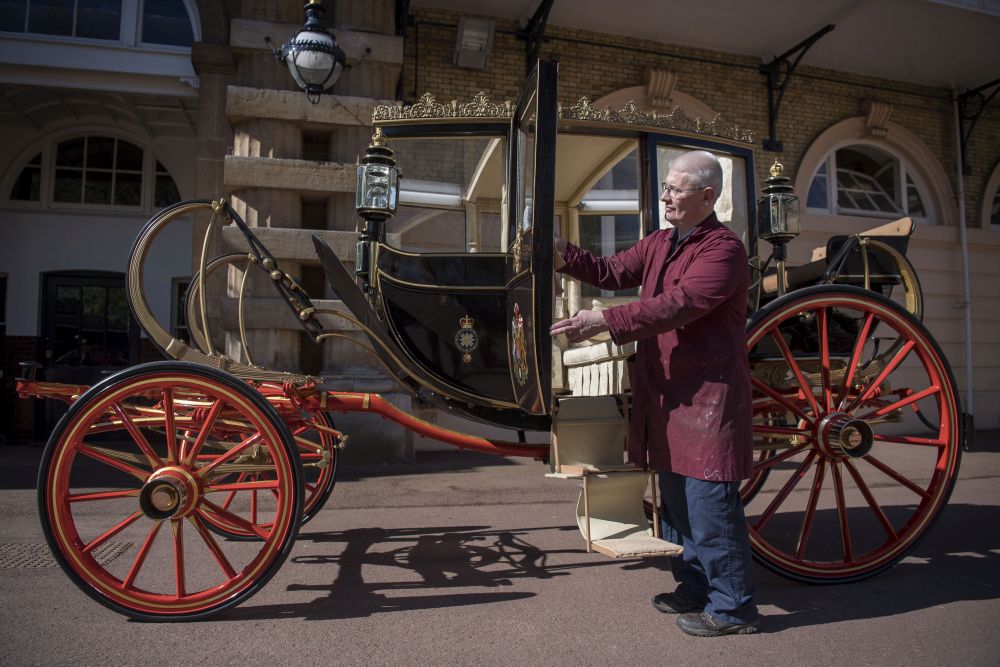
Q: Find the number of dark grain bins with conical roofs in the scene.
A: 0